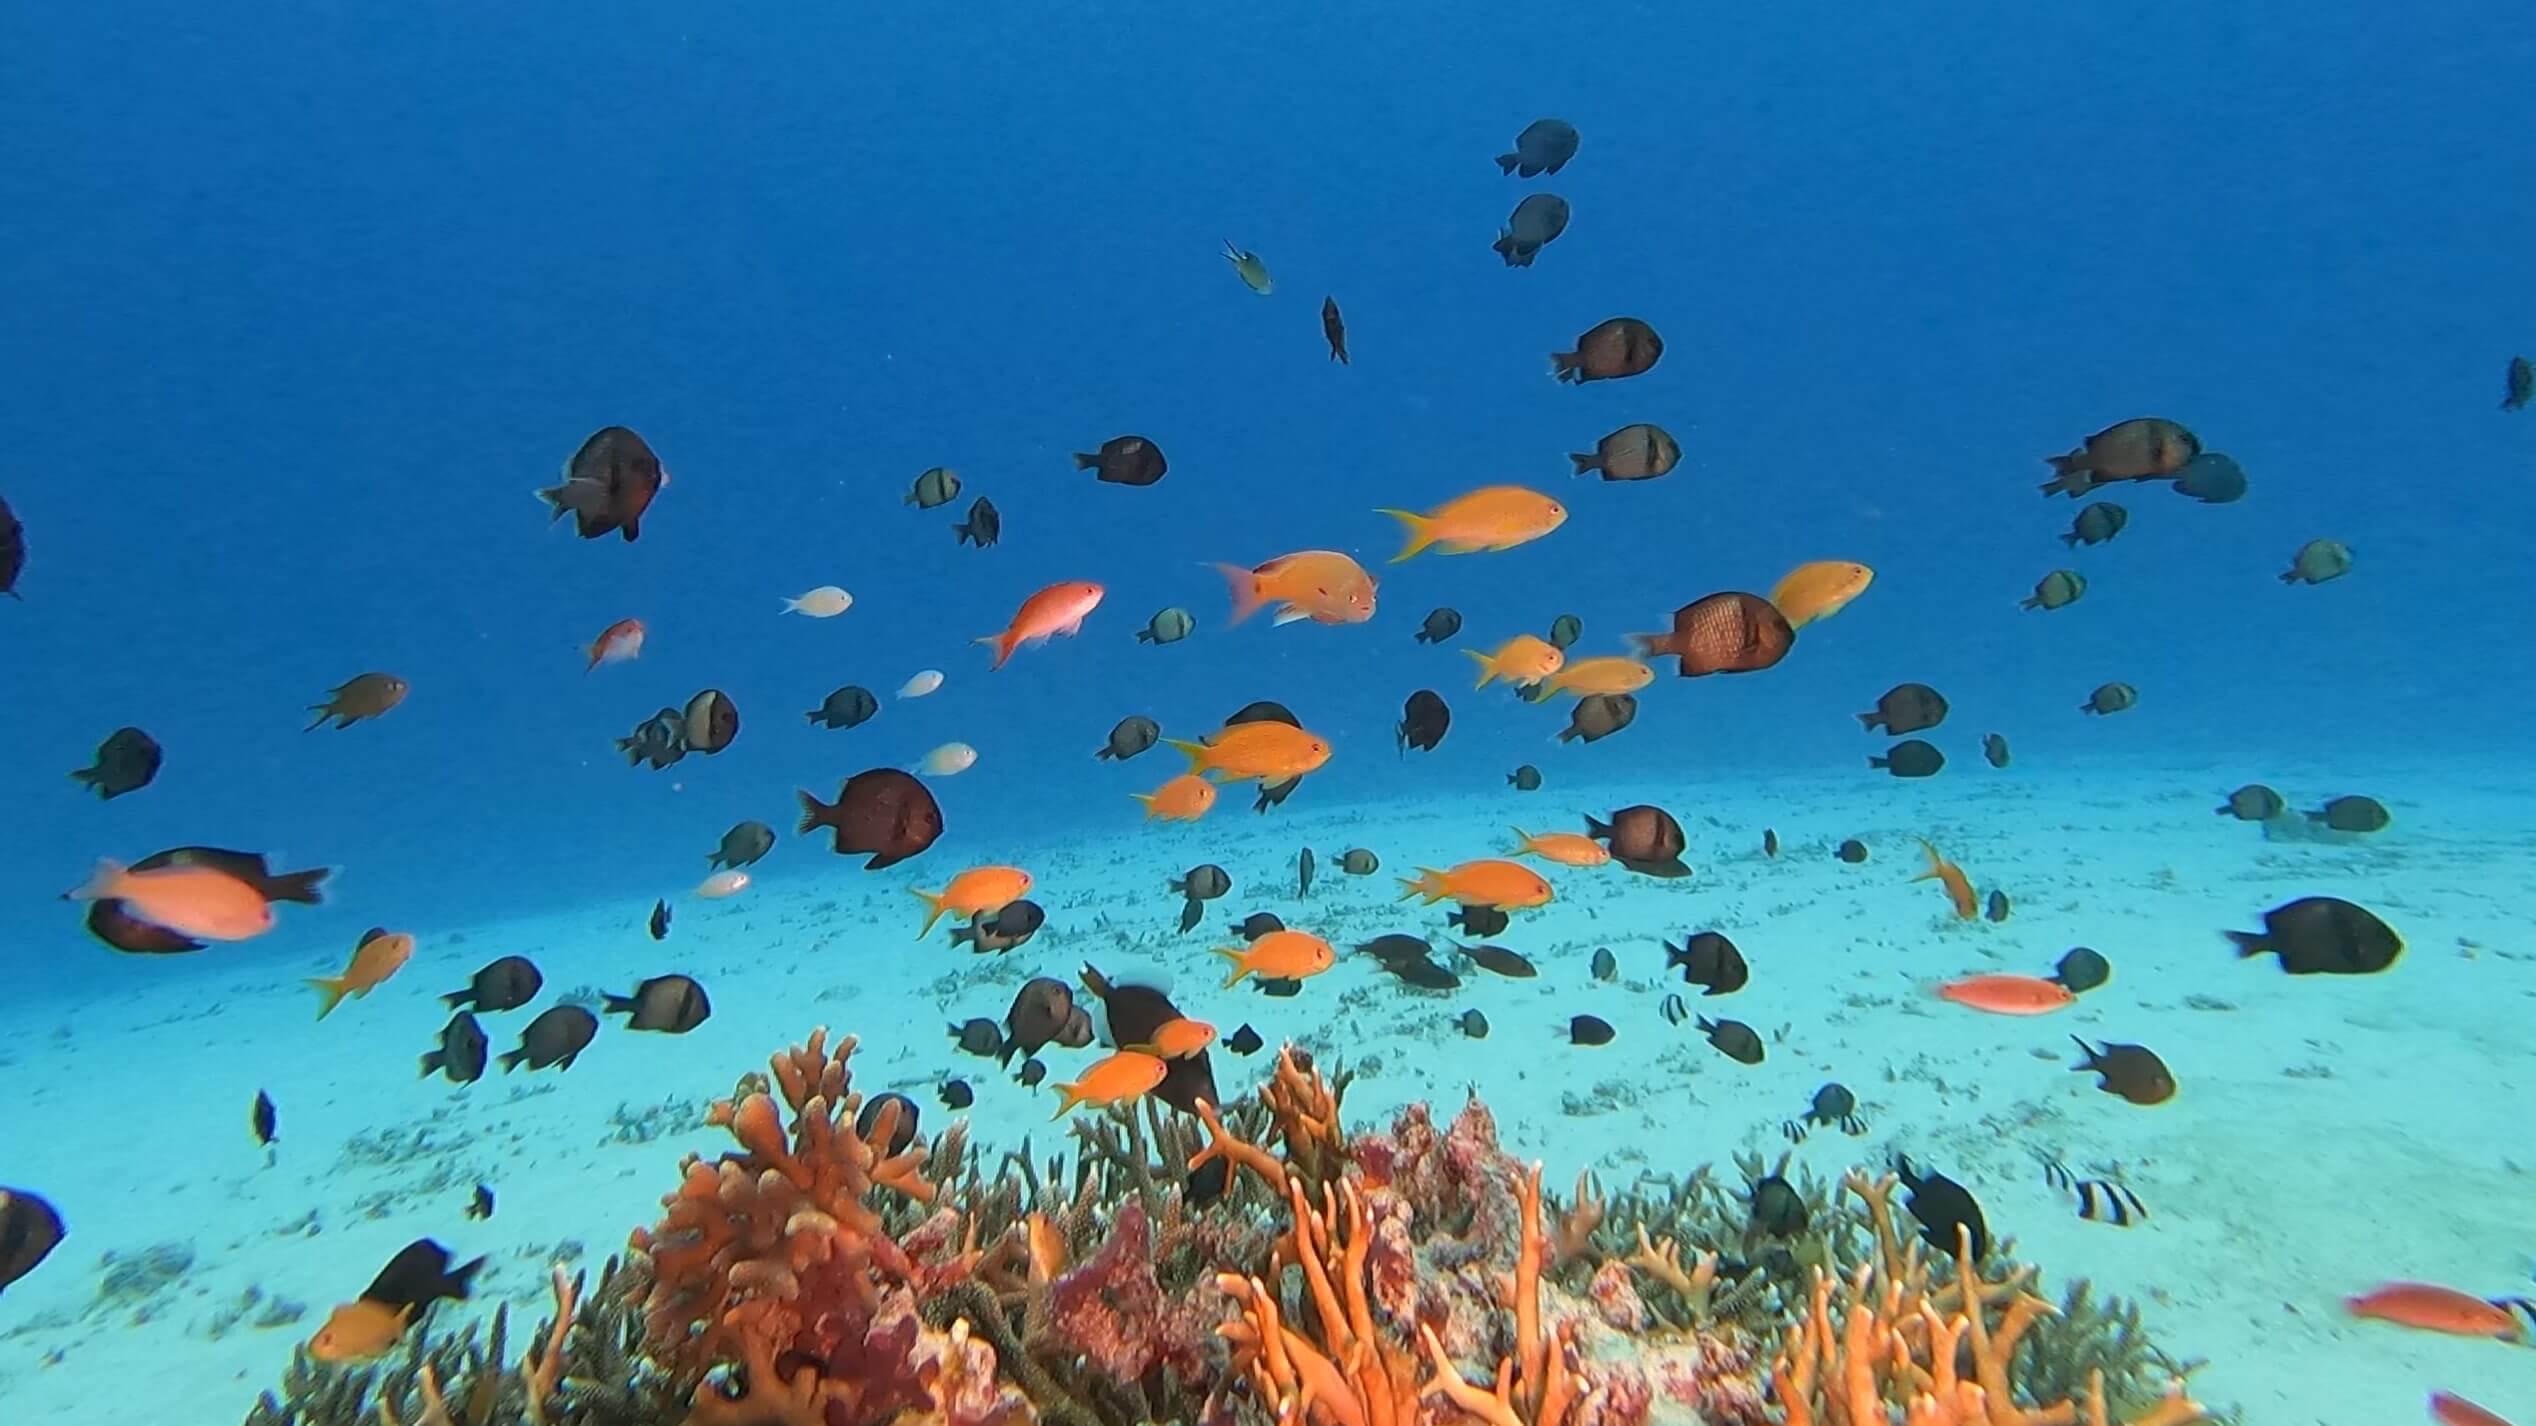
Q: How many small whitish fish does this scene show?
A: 4